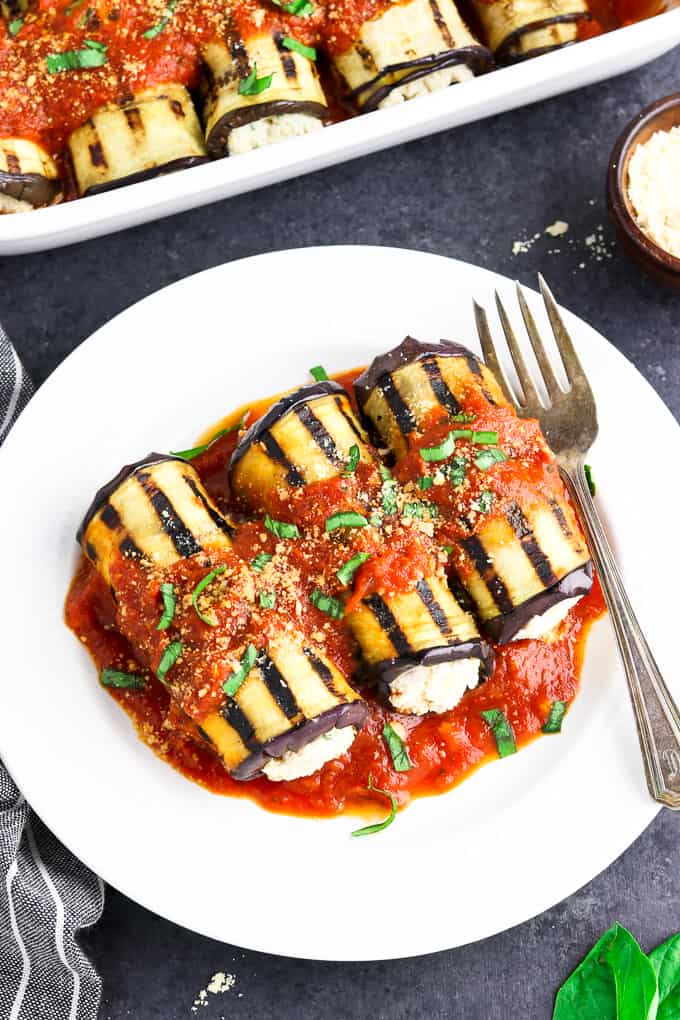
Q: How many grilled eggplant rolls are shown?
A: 8